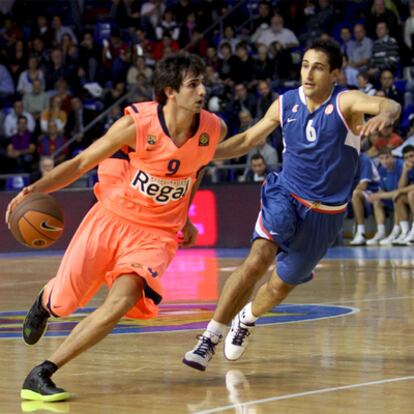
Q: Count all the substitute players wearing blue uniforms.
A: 3